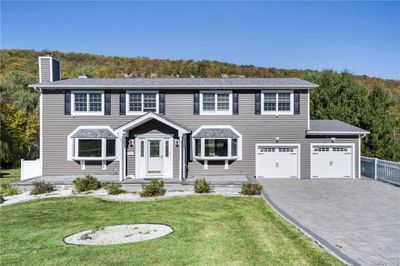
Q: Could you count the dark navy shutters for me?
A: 8